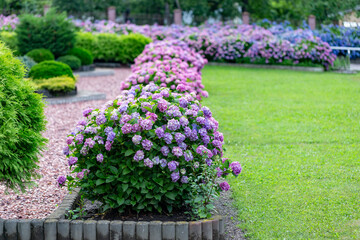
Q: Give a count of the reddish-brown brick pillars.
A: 5